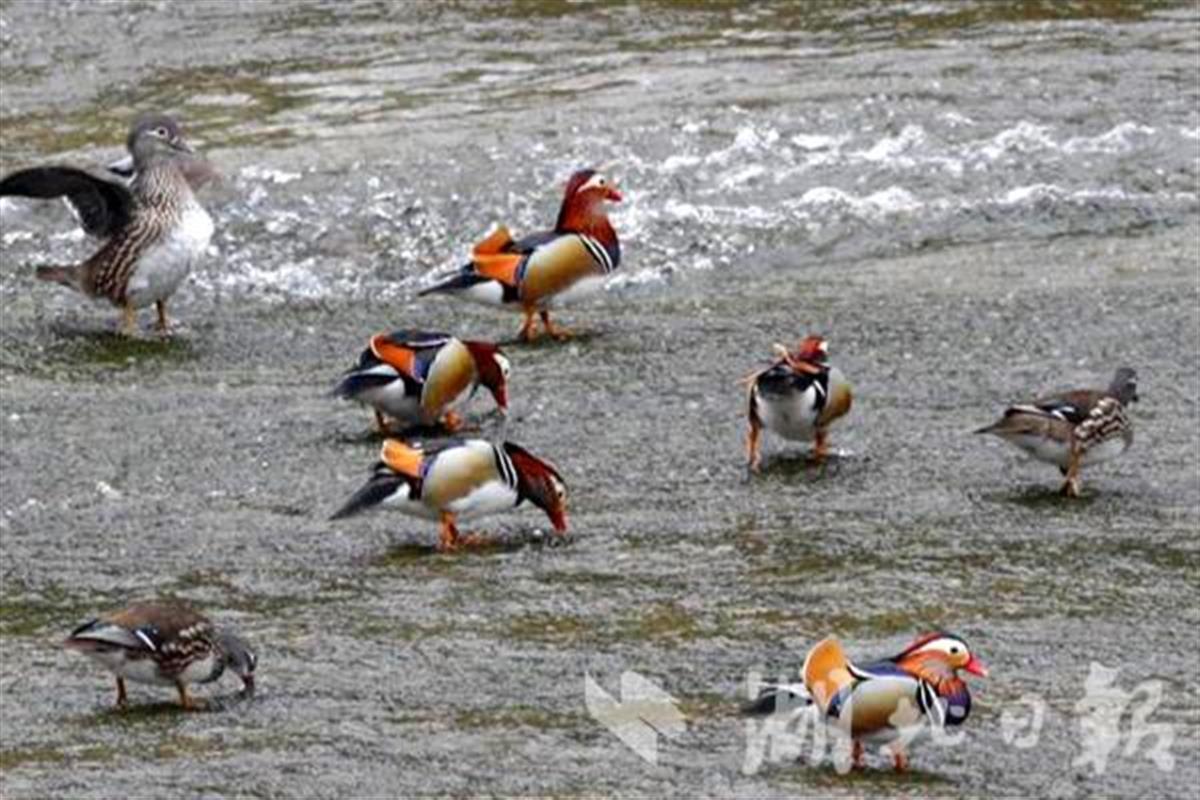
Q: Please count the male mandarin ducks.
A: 5